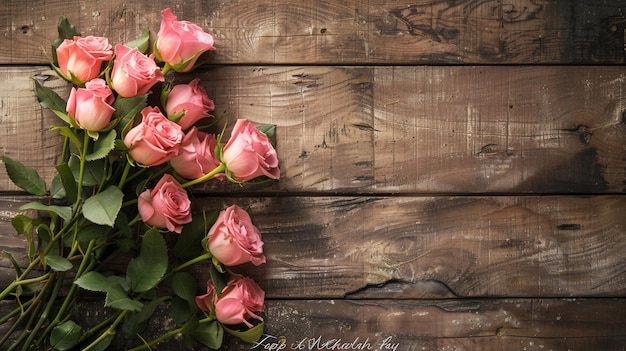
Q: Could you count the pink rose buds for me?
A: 11